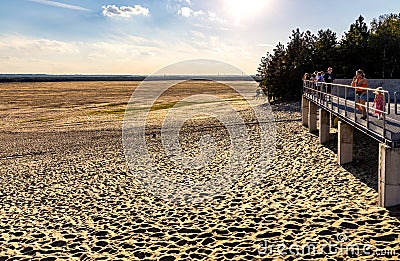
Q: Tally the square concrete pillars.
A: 5